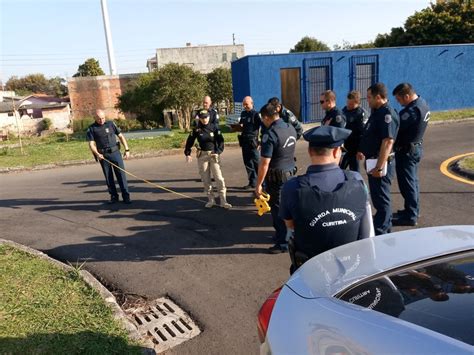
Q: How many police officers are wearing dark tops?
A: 11